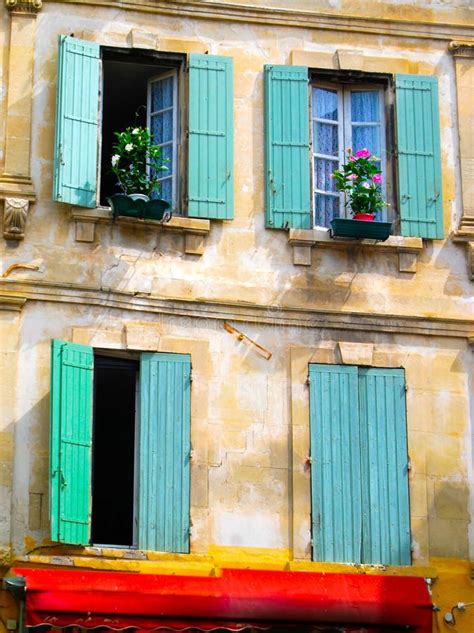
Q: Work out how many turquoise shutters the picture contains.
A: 8